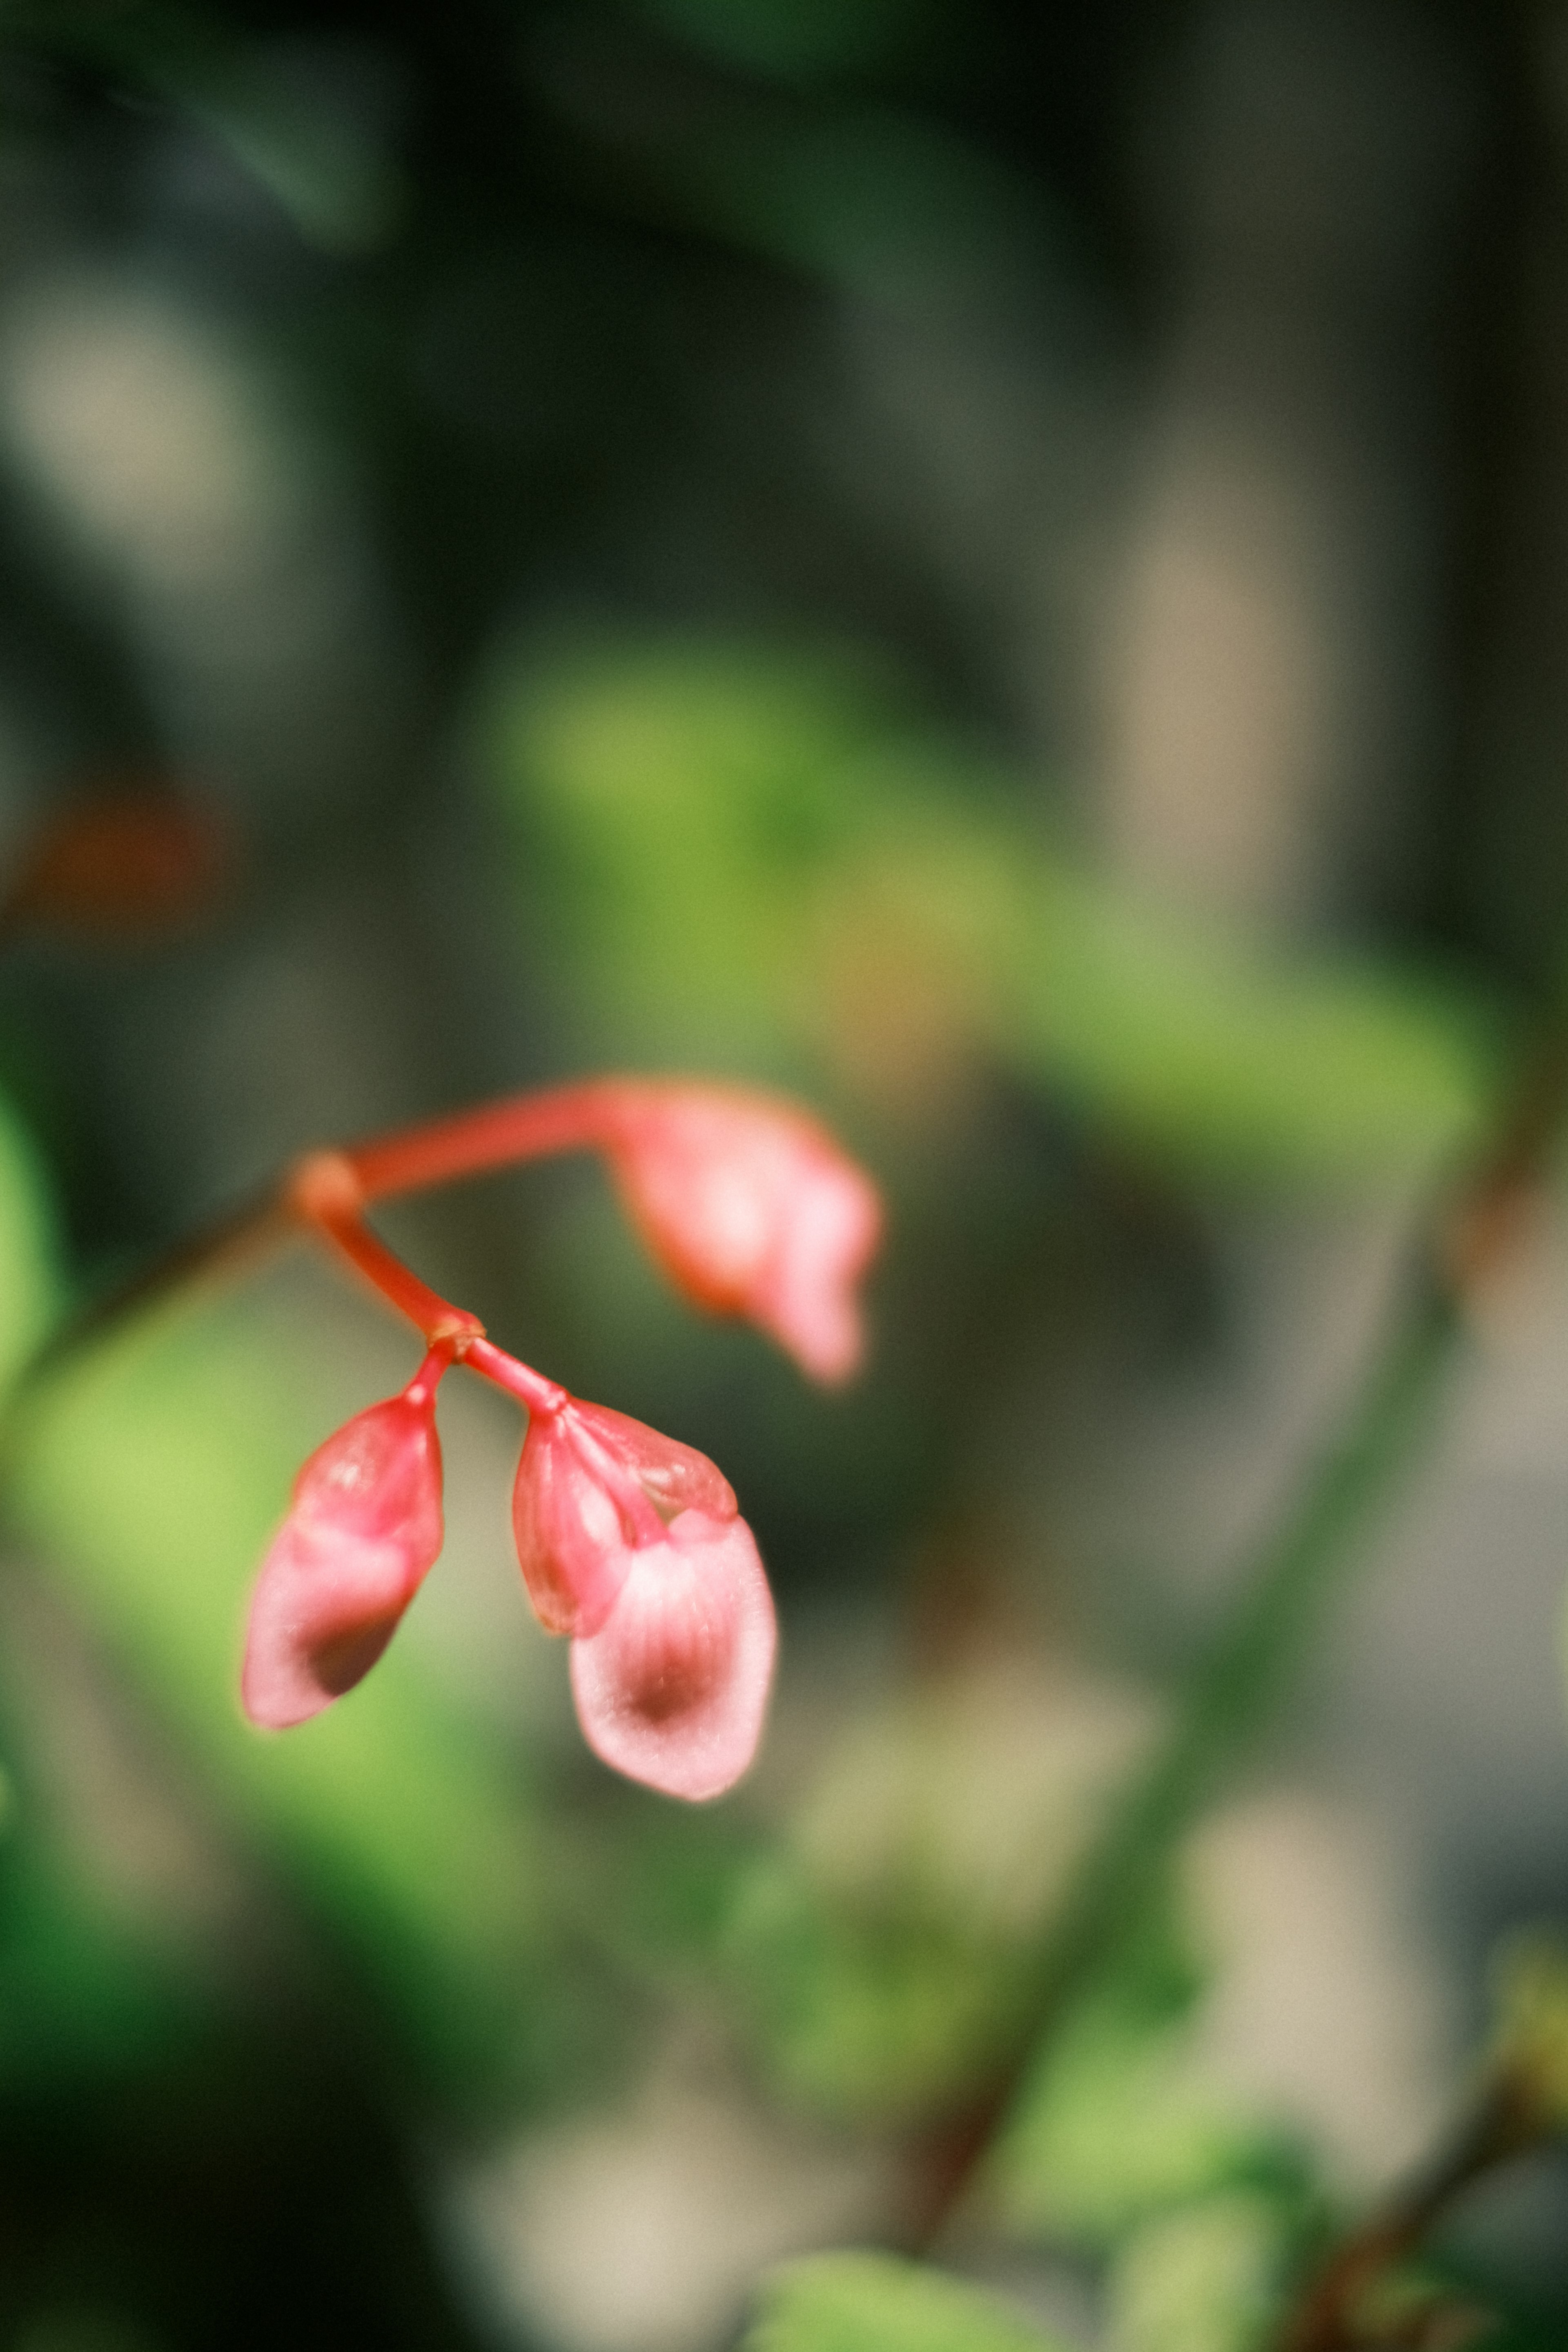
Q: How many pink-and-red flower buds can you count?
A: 3